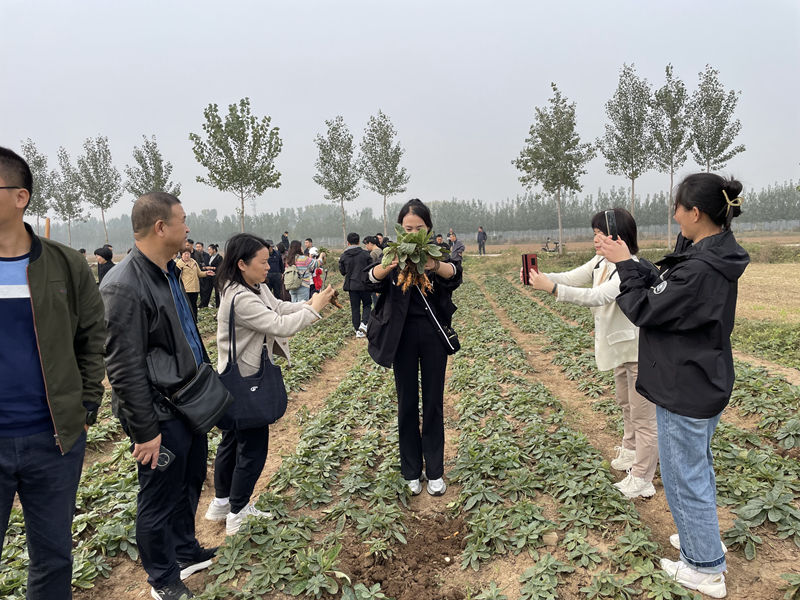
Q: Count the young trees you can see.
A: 11